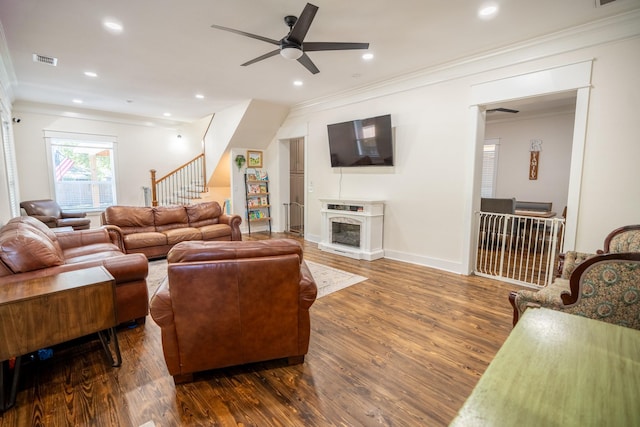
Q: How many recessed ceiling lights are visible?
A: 8